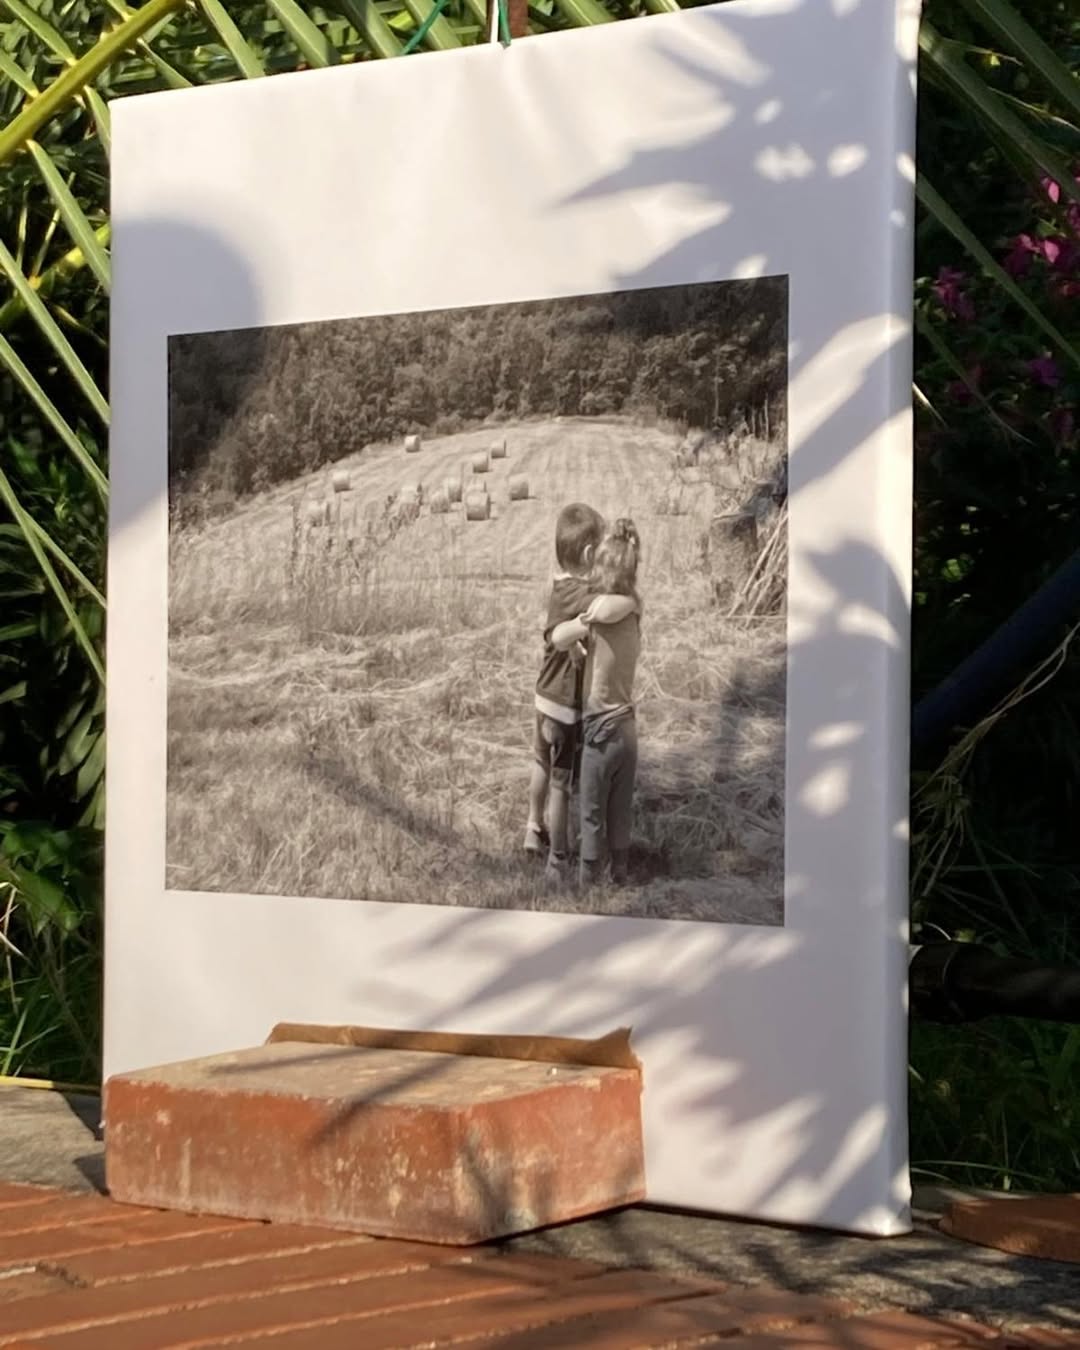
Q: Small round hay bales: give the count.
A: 11